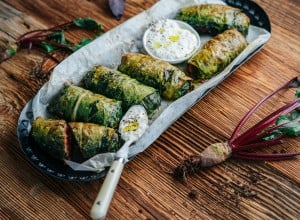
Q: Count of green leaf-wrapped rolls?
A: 6